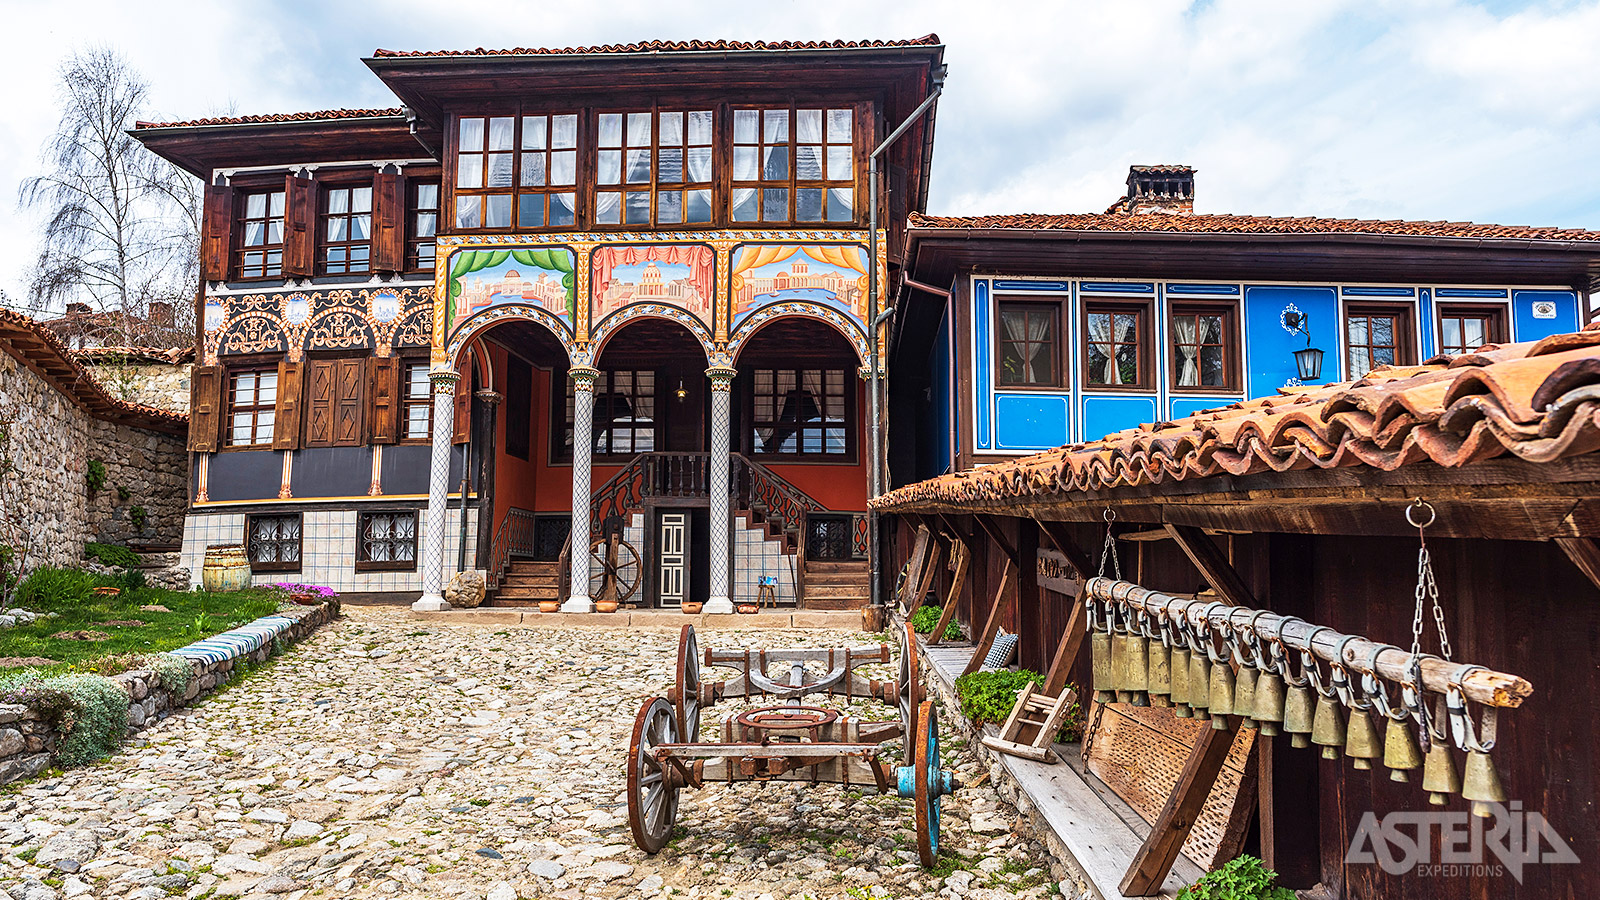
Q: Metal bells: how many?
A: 15